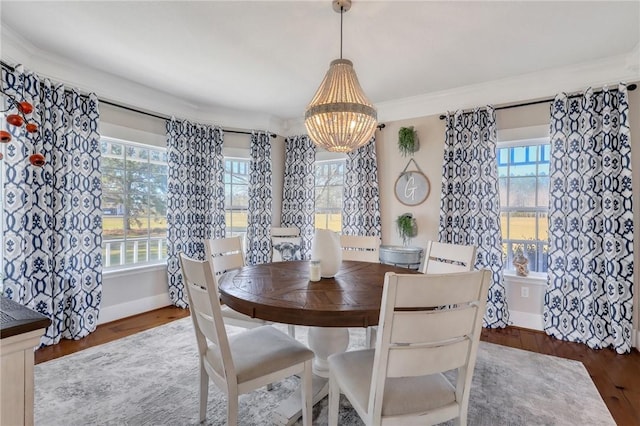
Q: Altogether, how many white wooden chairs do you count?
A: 6